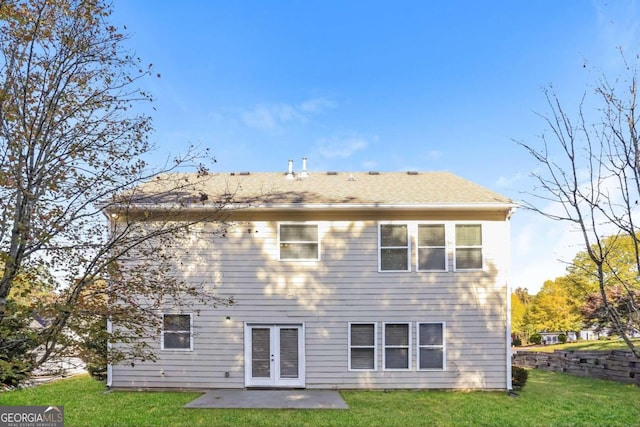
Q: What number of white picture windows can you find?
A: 8